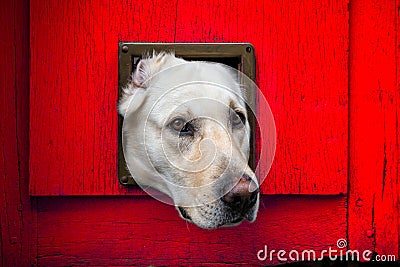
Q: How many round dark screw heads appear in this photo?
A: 3